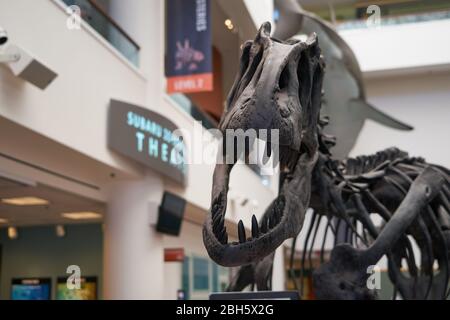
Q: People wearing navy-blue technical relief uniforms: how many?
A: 0